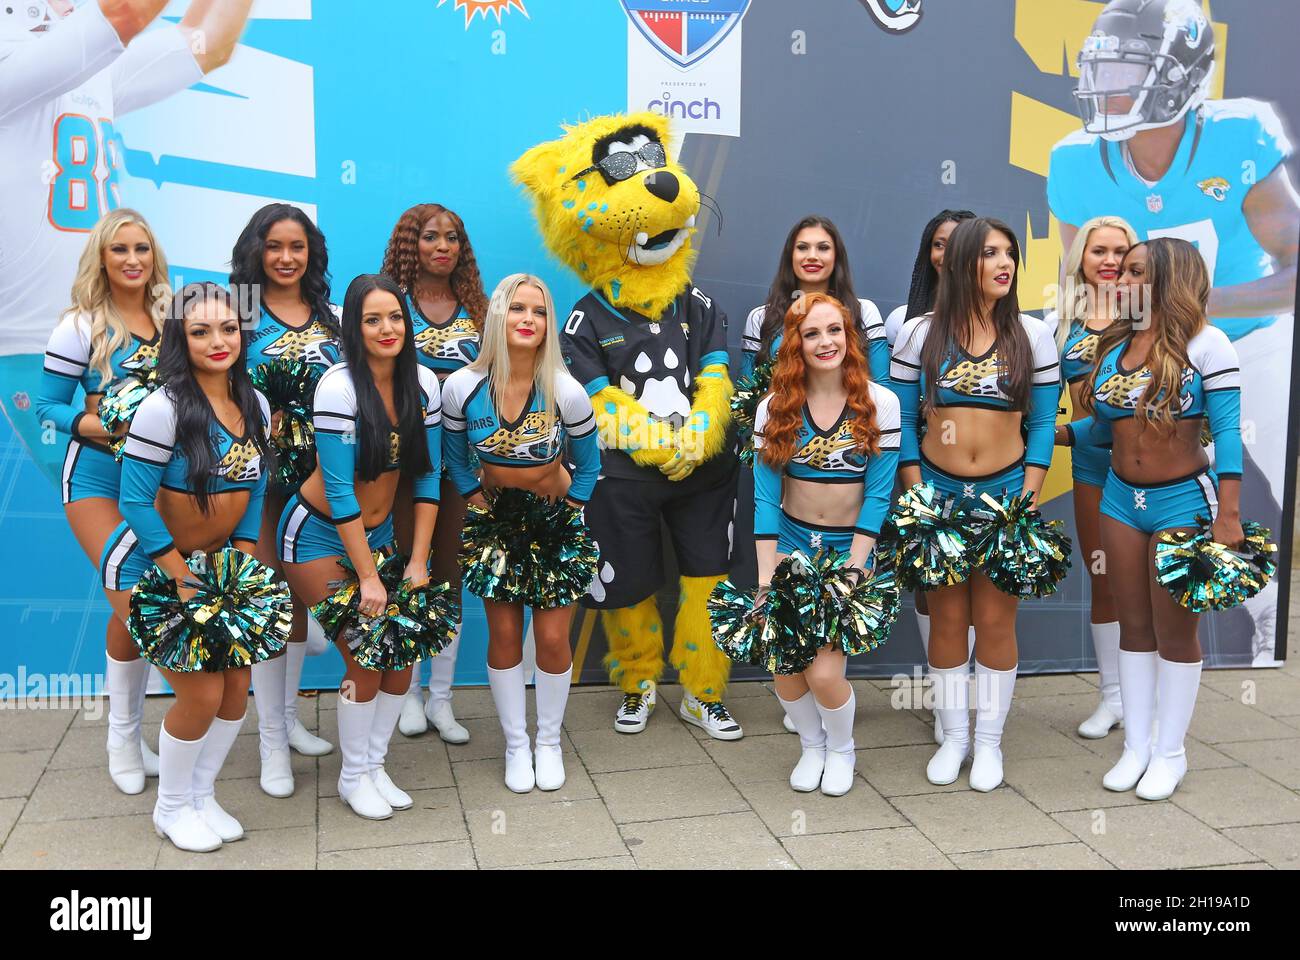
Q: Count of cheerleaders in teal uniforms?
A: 12